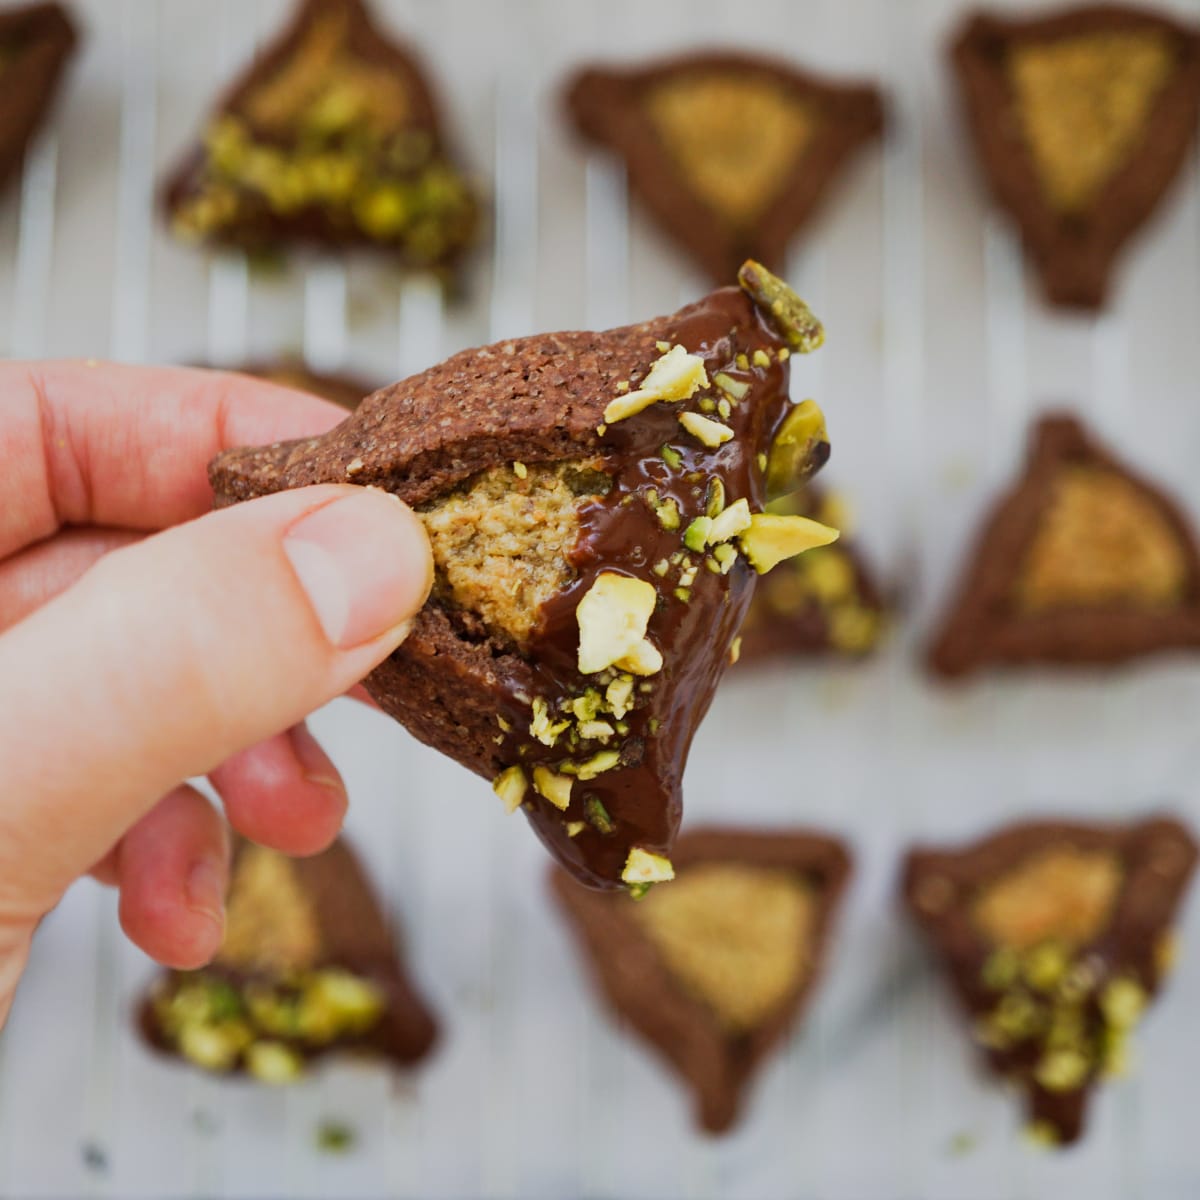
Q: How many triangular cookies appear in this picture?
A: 11